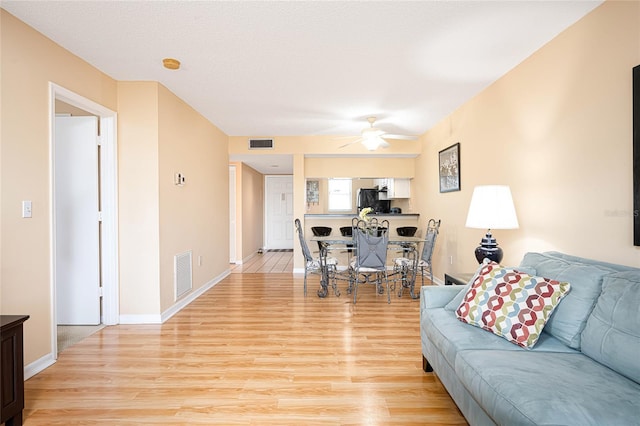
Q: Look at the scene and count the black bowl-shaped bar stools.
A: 4